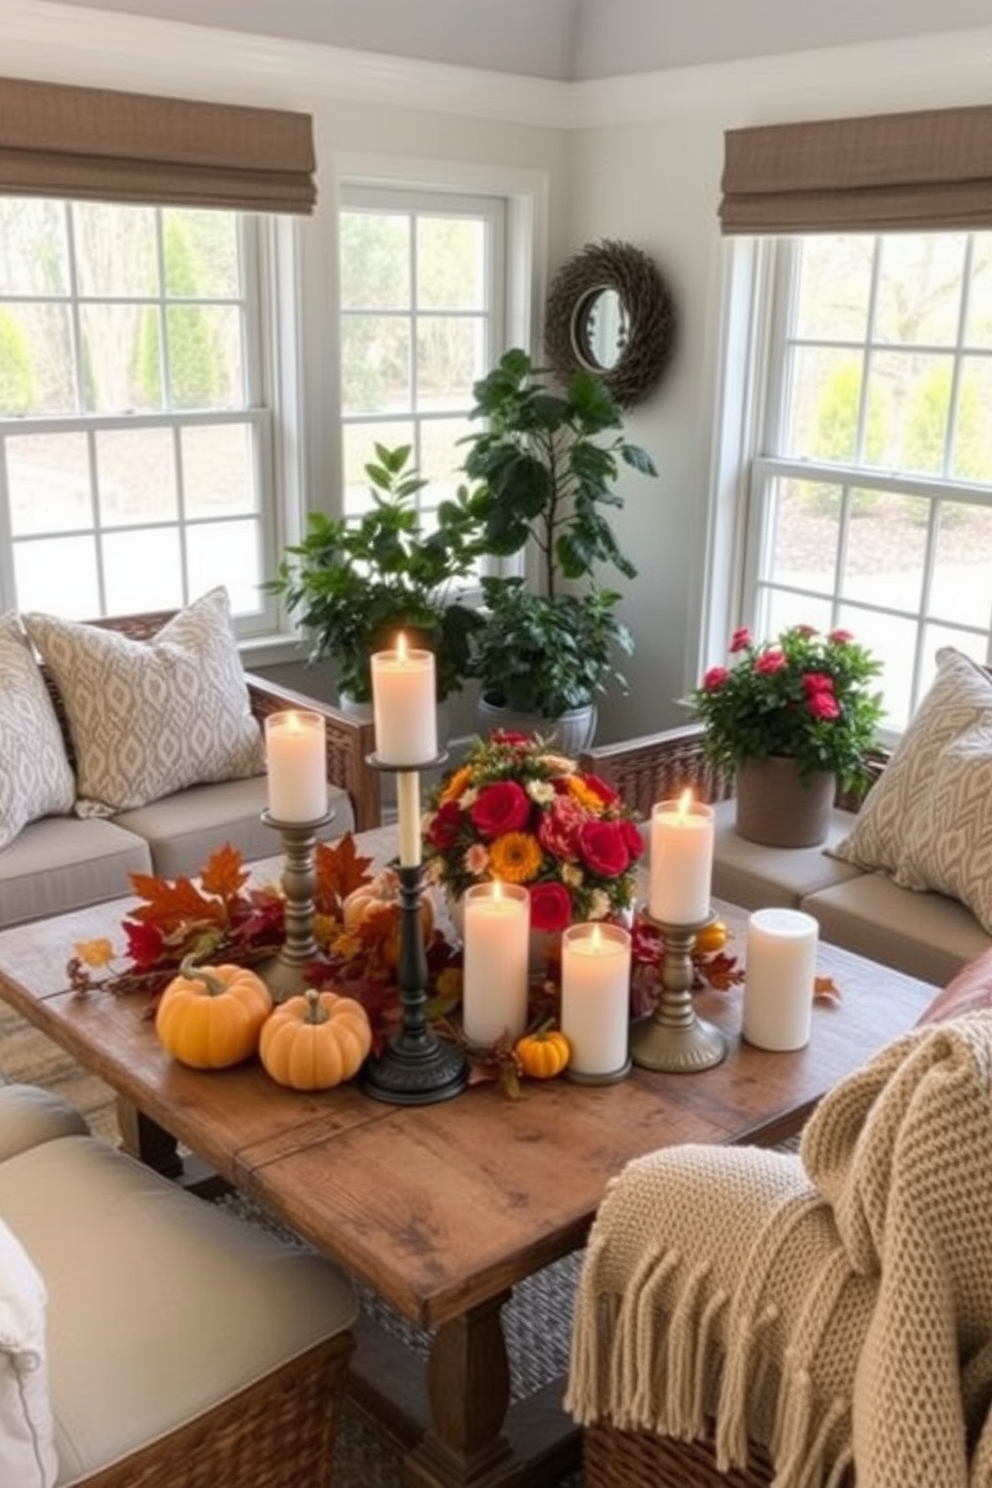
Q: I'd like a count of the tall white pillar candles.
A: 6